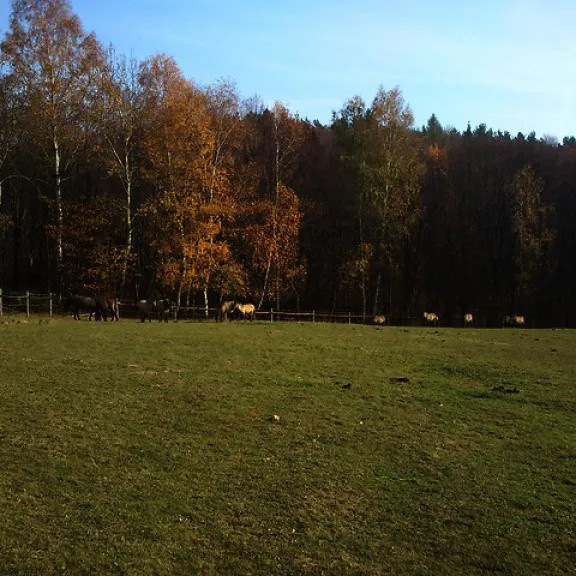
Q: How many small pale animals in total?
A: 5